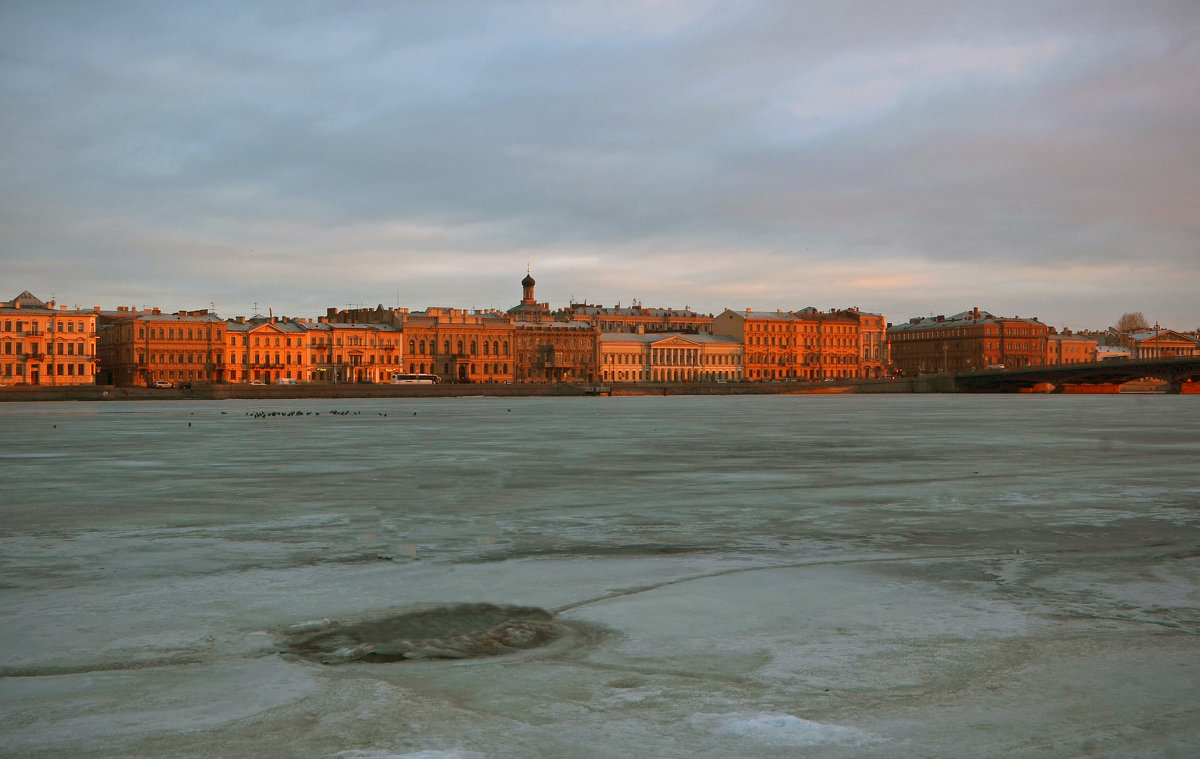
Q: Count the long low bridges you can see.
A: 1